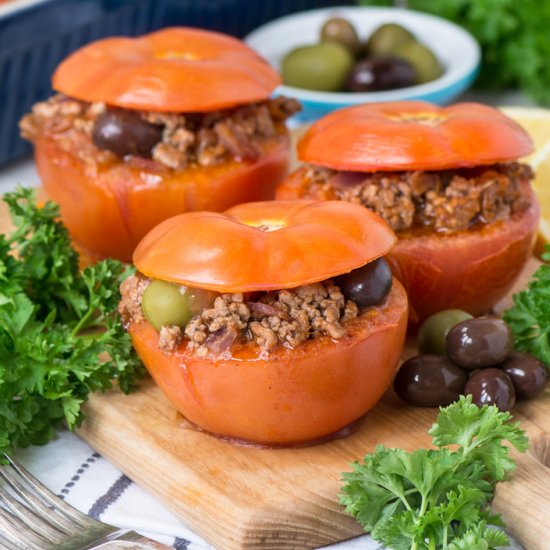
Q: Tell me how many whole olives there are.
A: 13